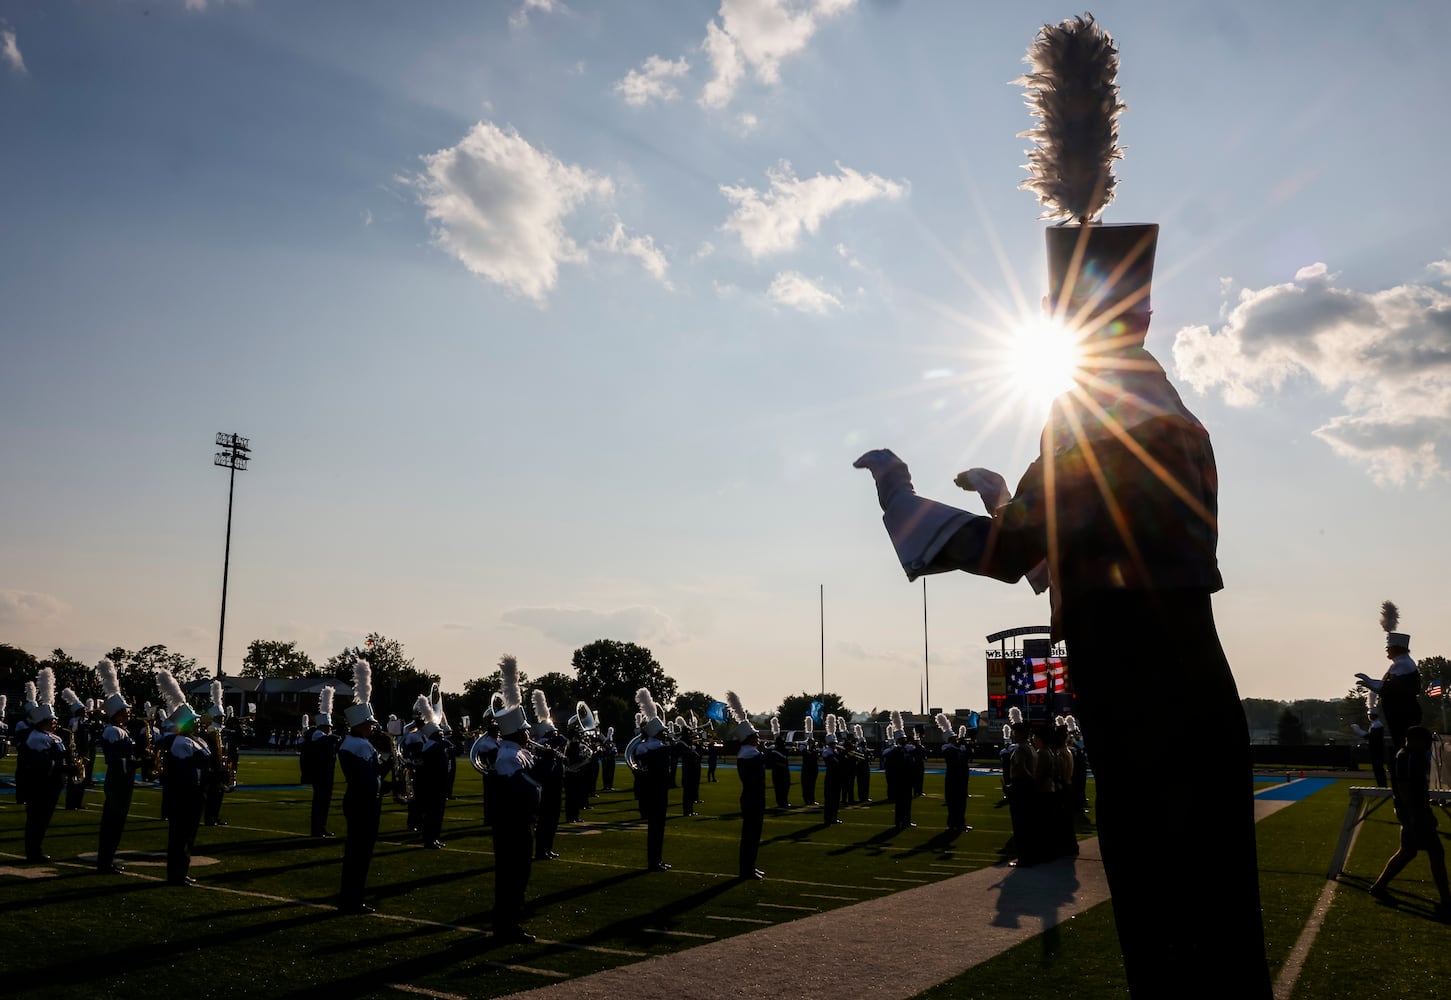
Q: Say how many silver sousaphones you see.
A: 4